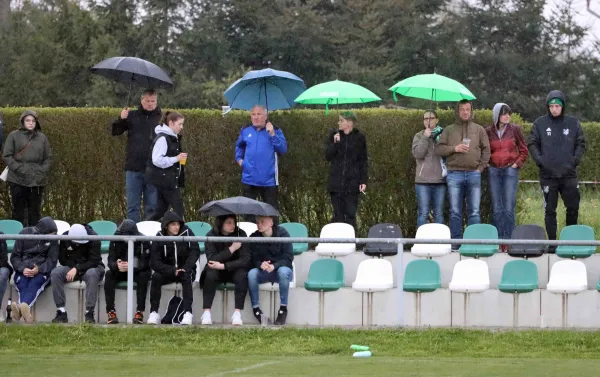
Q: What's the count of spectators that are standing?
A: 9